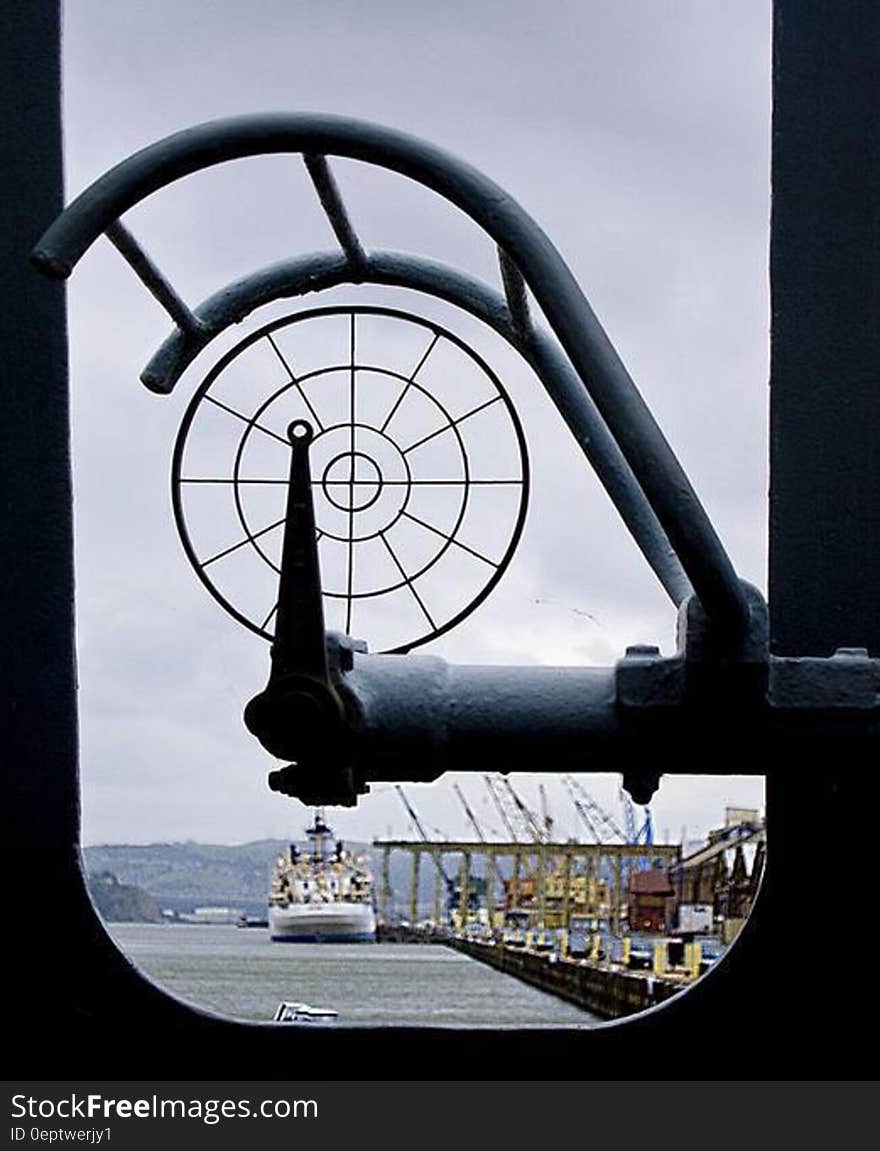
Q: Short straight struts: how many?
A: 3